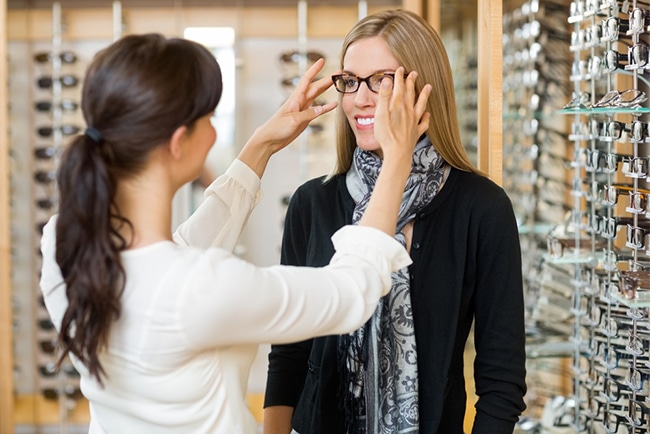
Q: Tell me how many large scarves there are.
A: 1